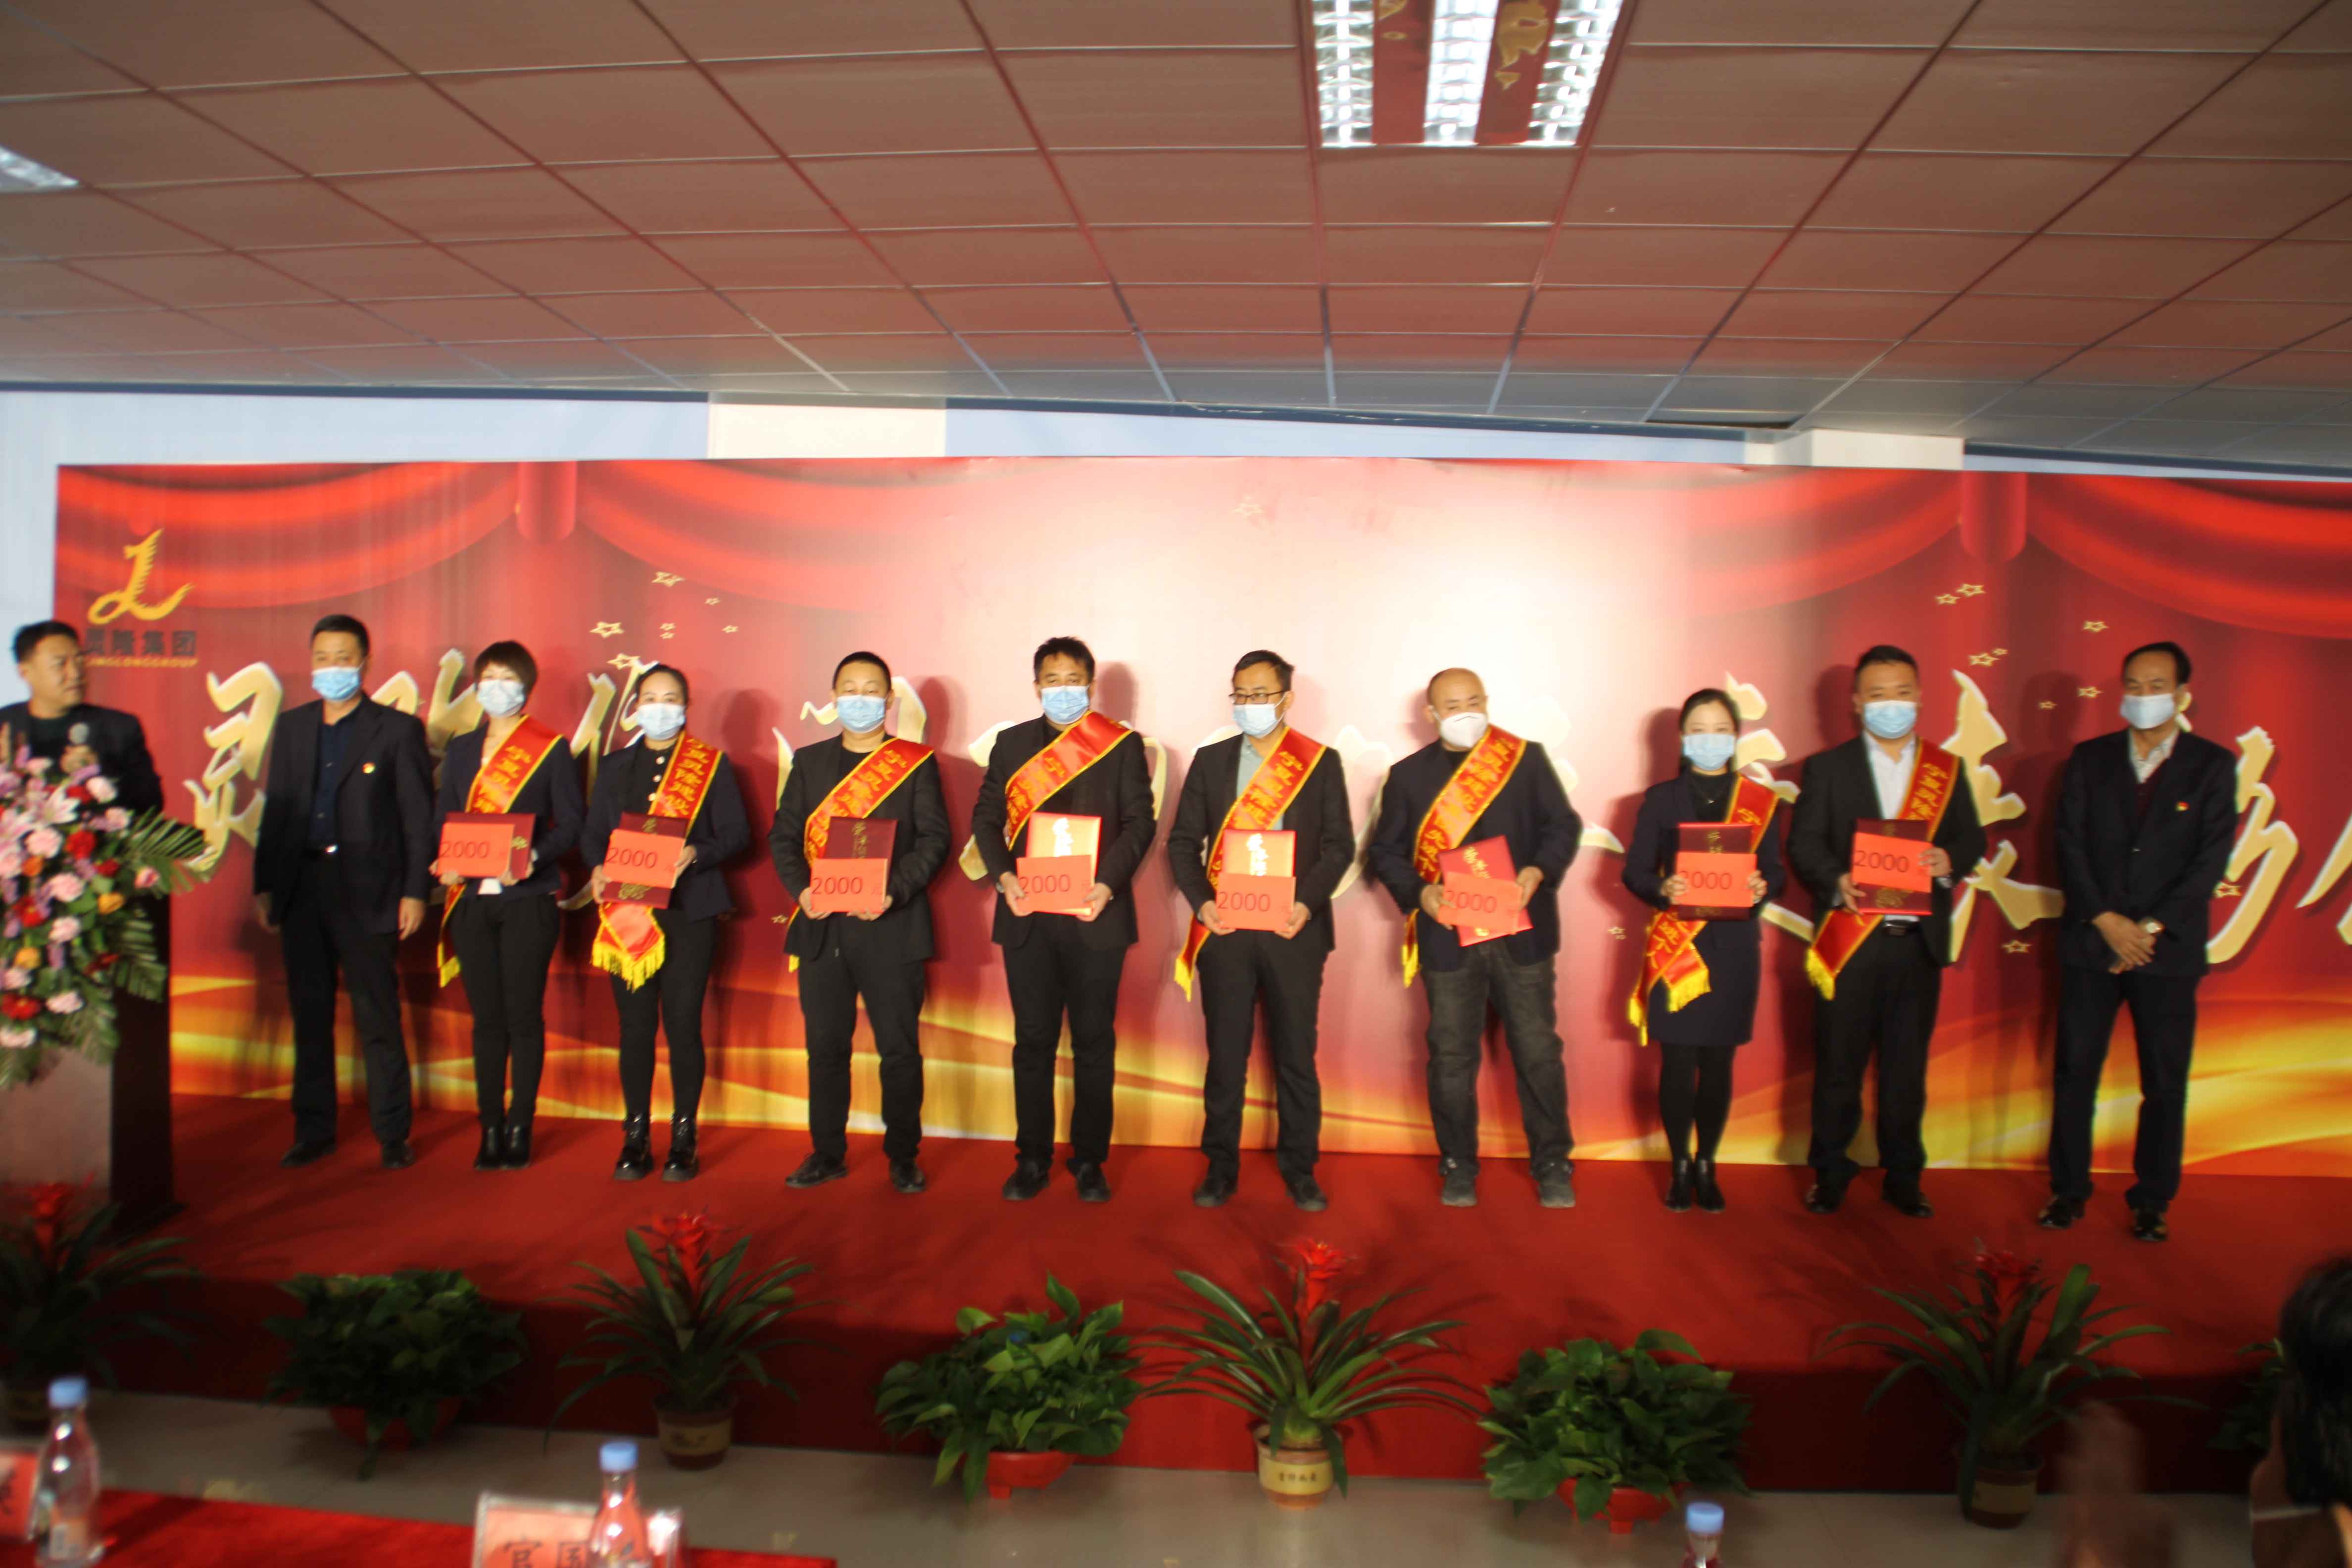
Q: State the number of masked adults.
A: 10